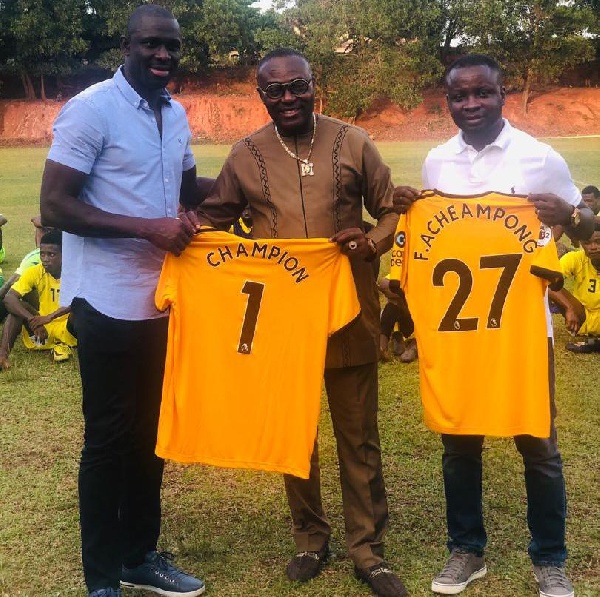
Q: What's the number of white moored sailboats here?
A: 0